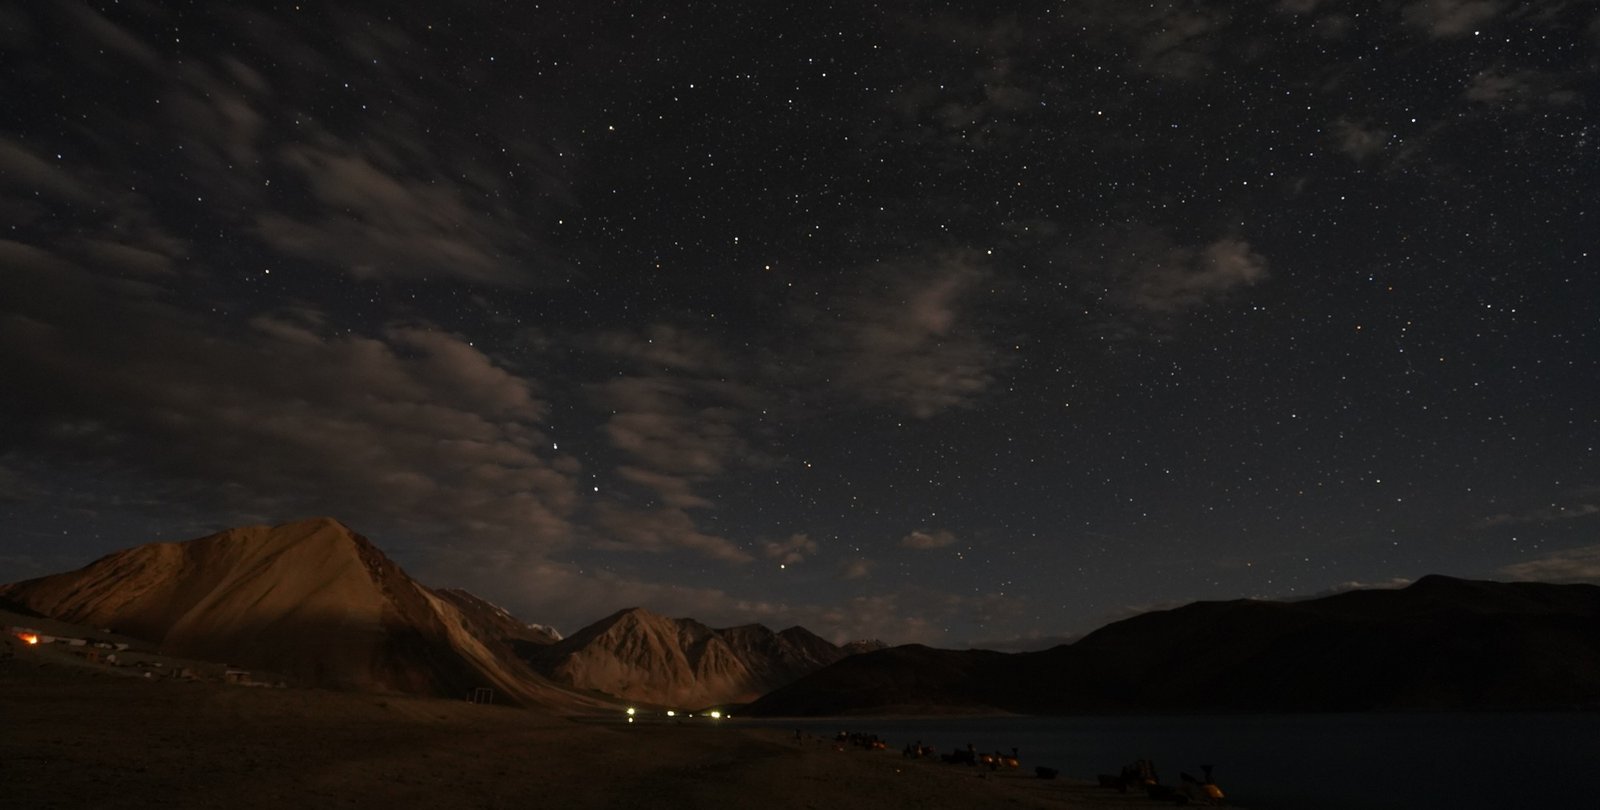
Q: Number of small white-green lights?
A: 6